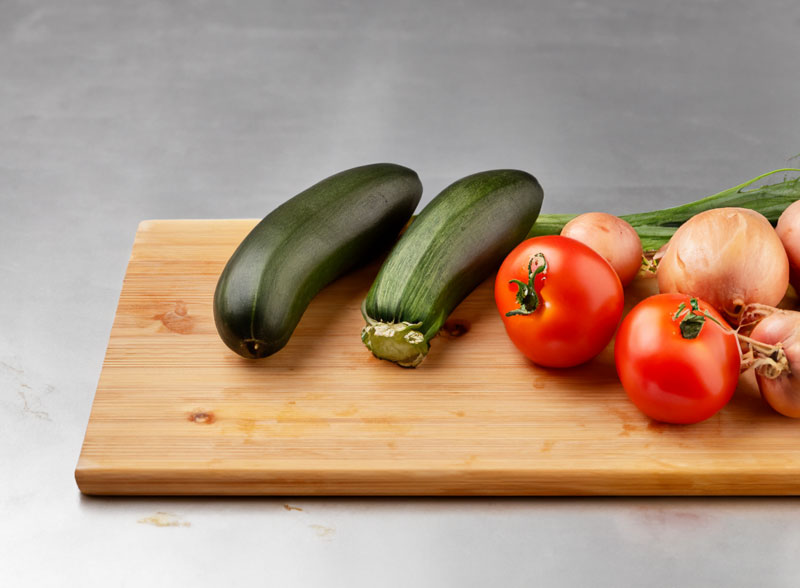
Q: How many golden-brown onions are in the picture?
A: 4